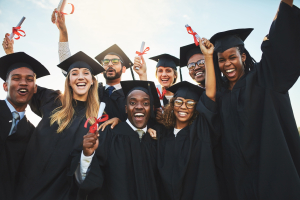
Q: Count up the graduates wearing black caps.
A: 8